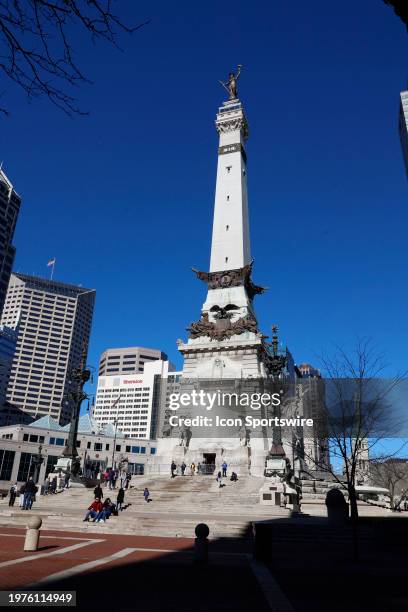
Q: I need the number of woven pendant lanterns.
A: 0